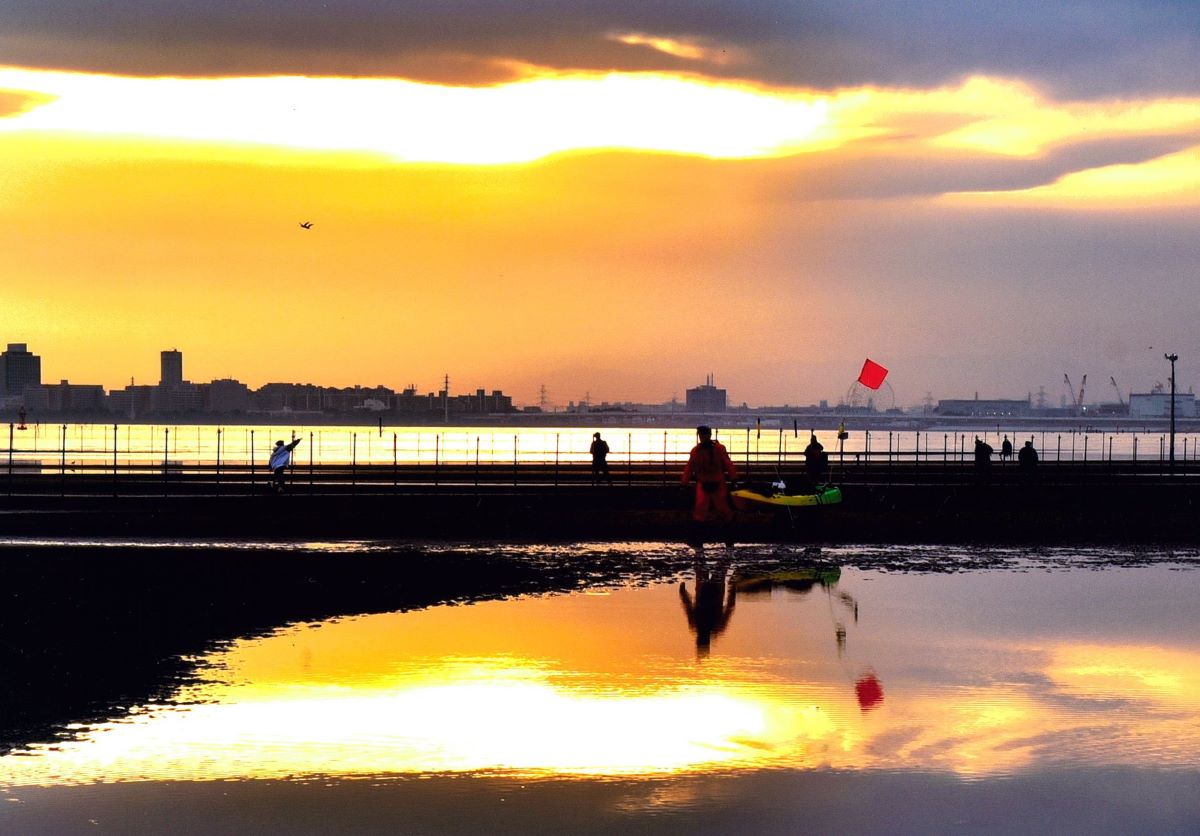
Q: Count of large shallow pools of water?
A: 1